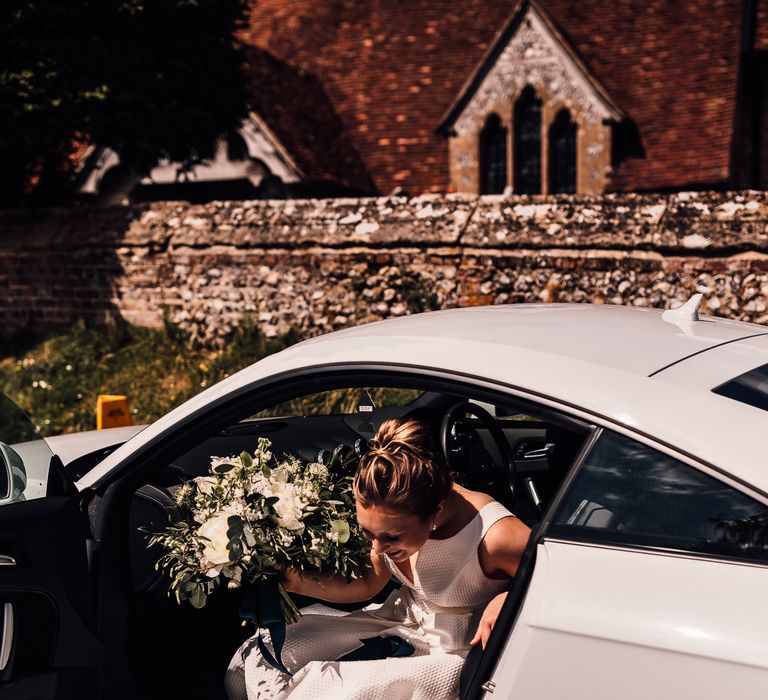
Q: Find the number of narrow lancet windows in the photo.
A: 3